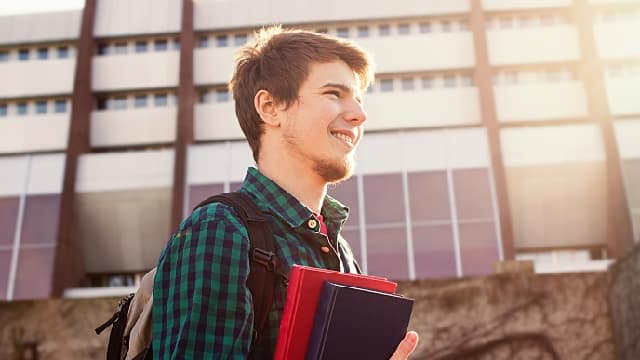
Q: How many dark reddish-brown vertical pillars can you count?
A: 4